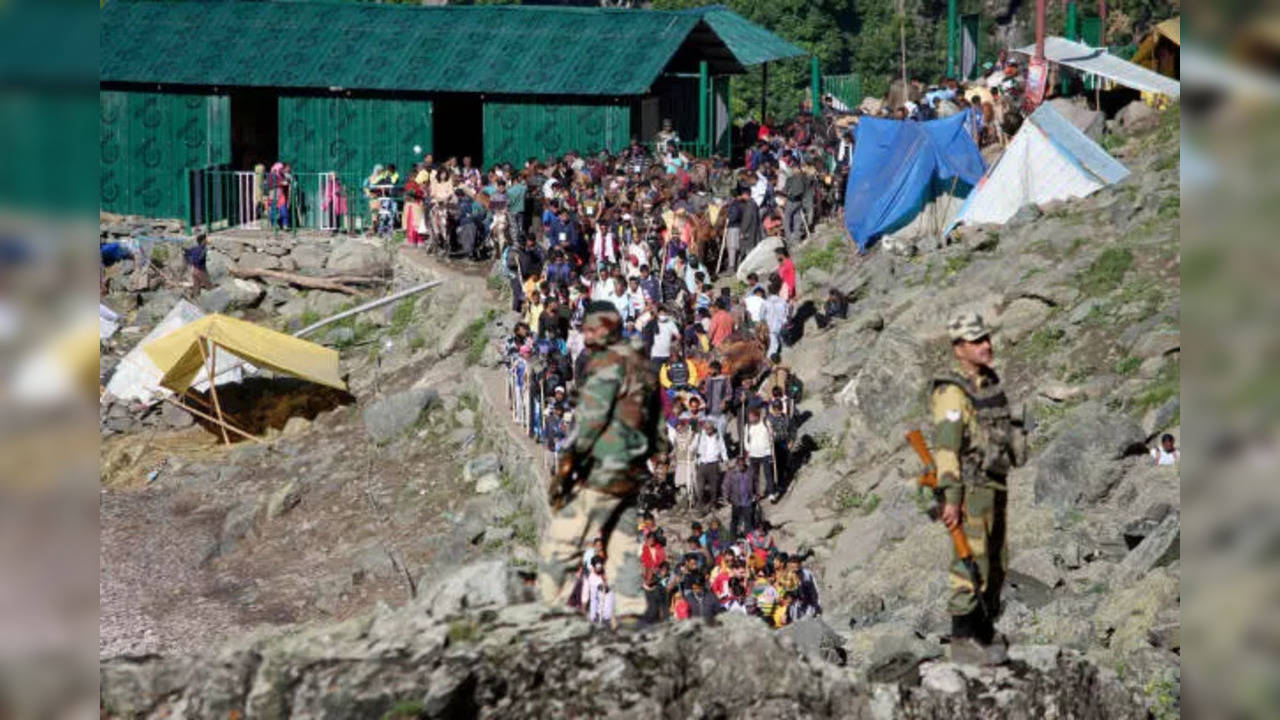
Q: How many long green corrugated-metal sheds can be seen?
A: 1